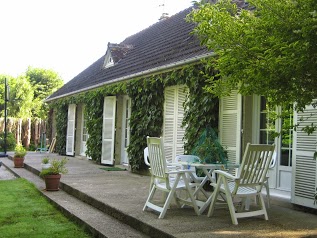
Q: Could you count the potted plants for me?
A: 3